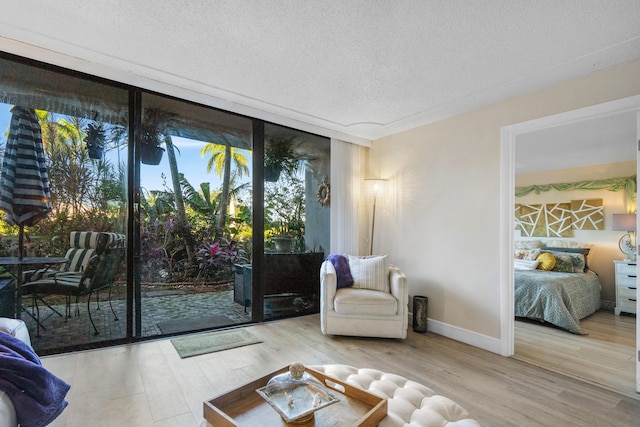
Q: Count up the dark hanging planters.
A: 3